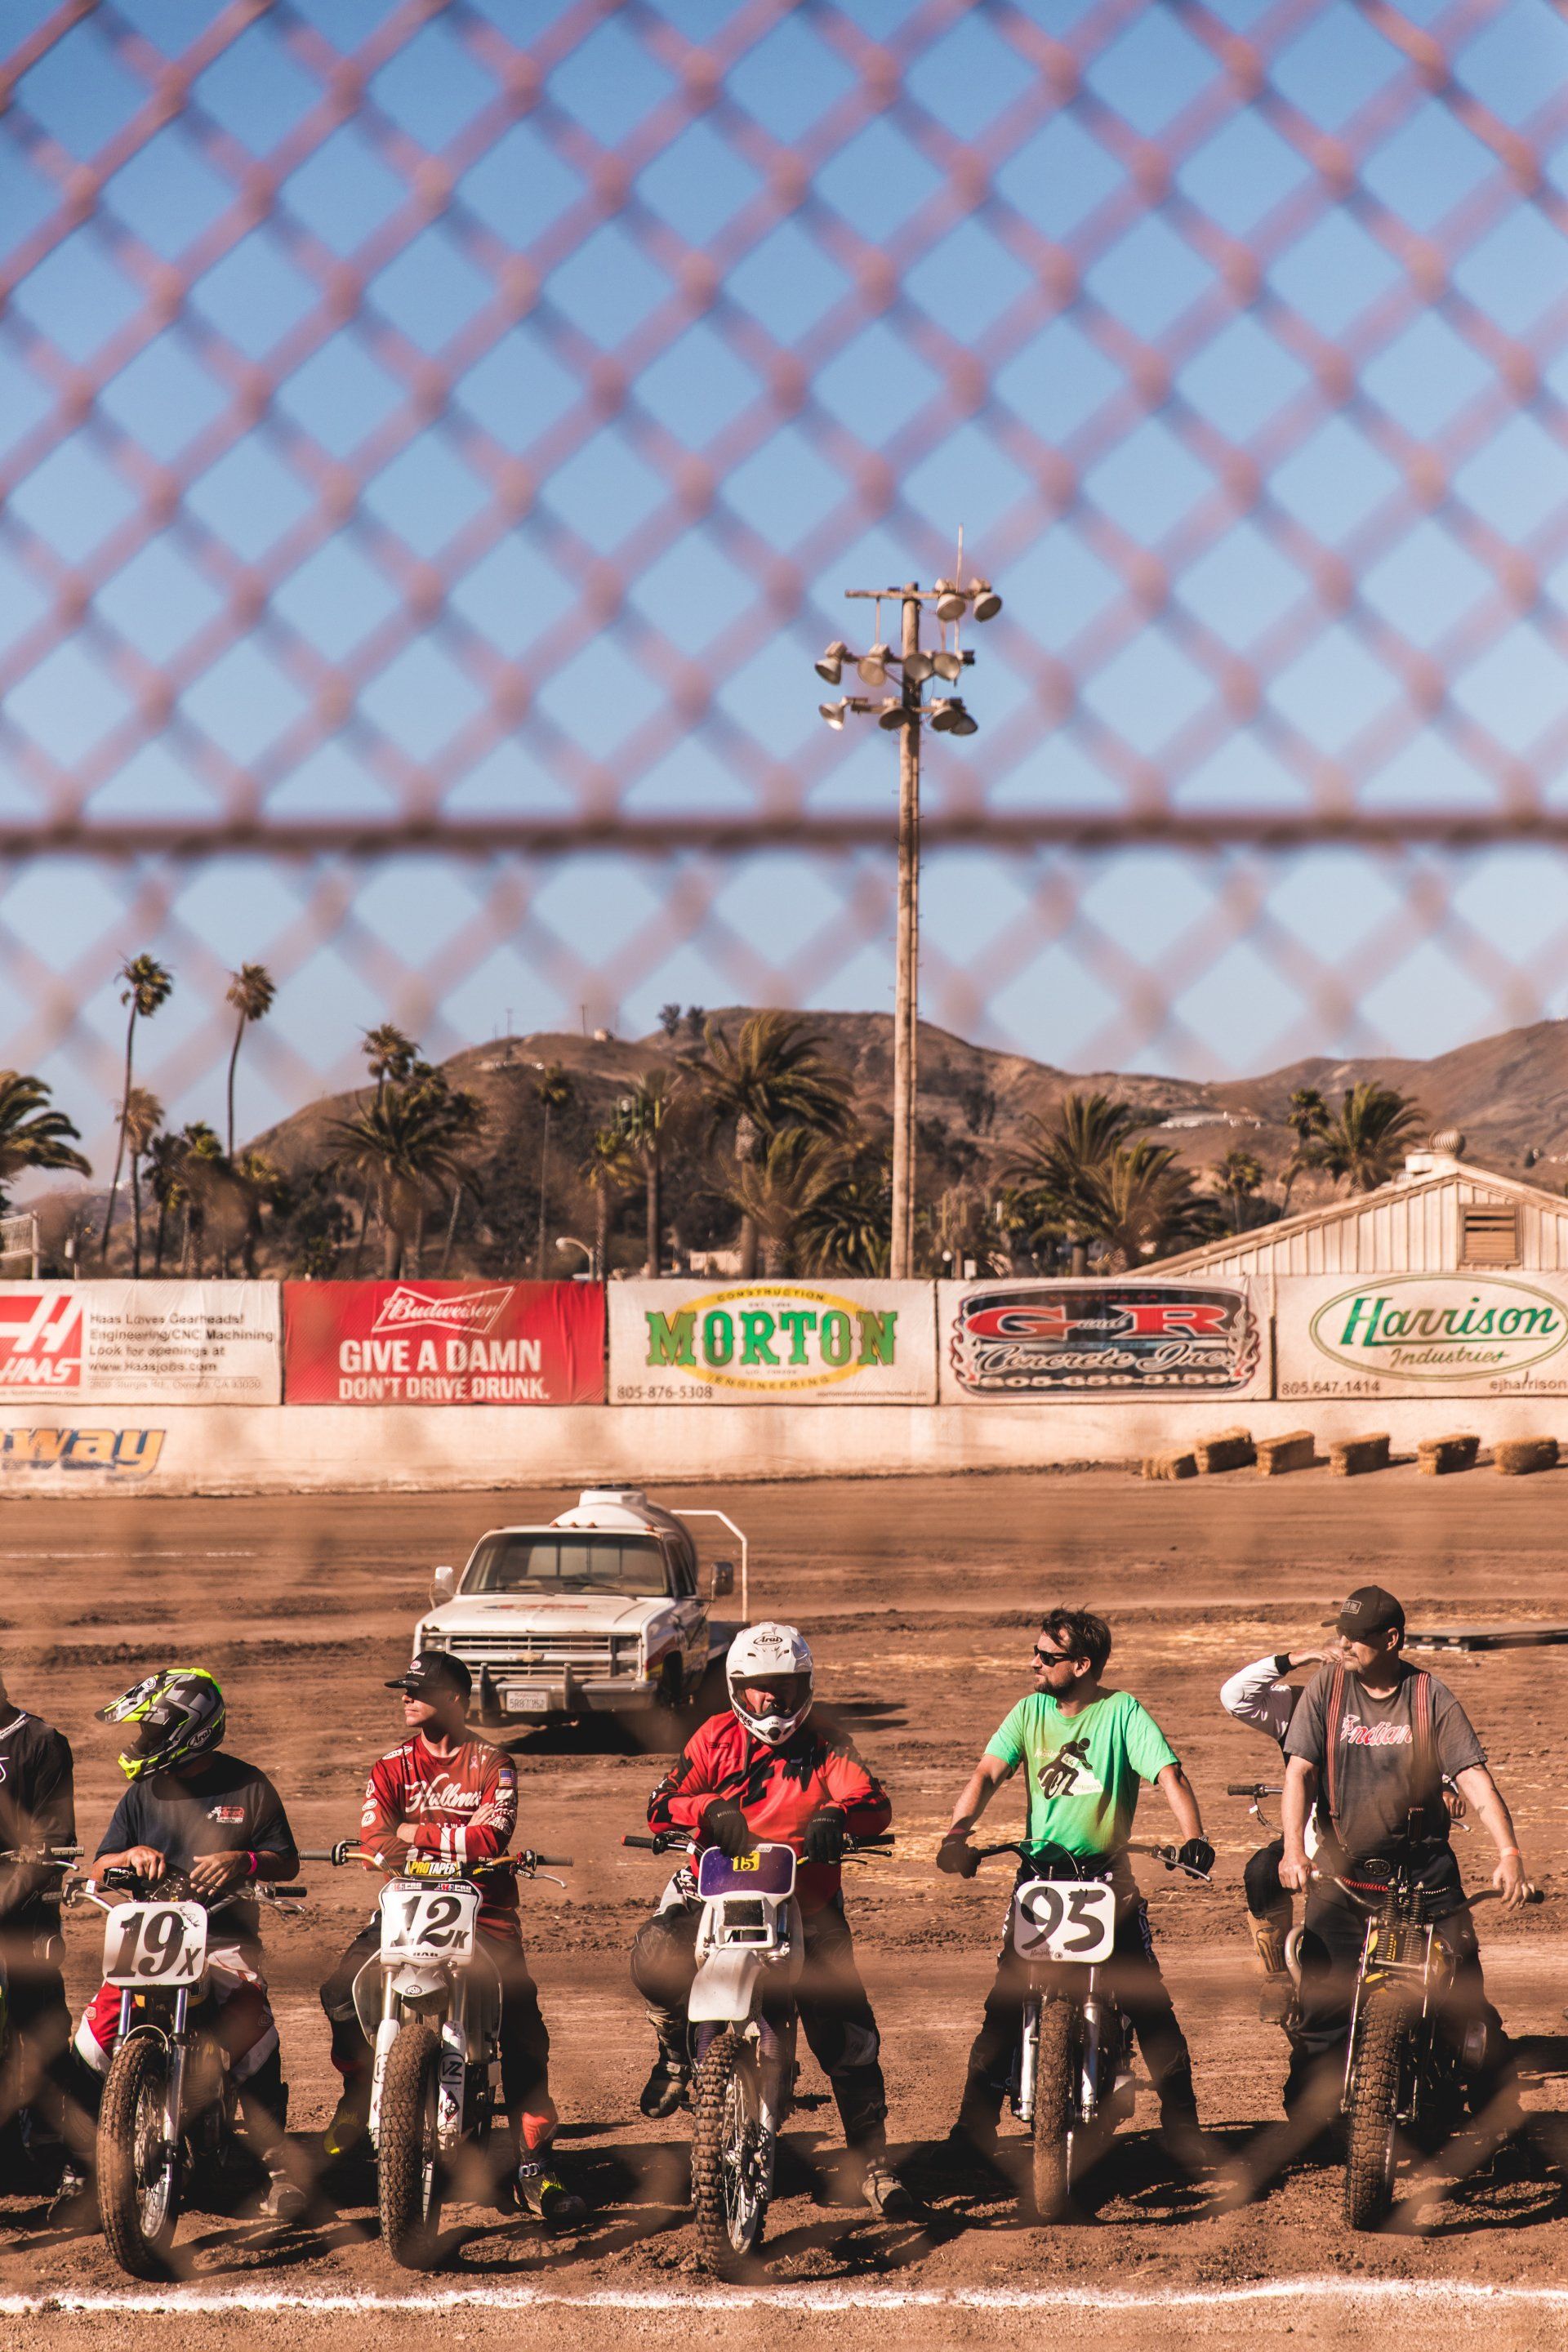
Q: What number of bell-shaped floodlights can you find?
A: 10